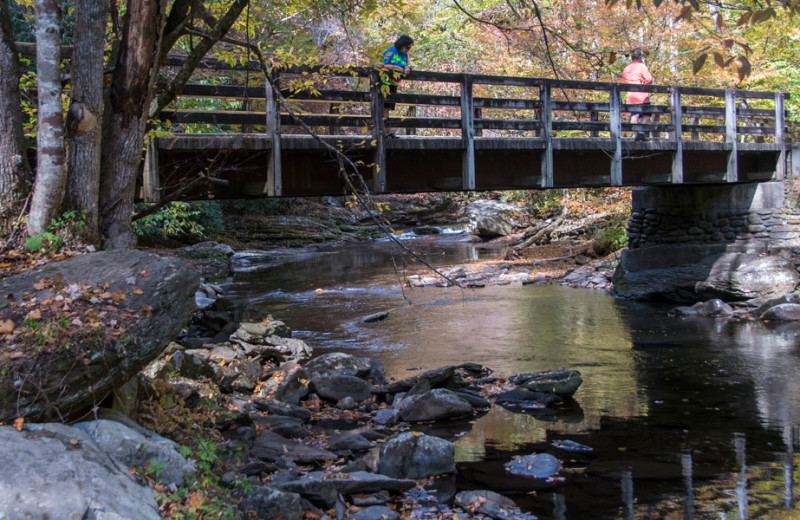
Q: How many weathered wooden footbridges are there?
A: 1